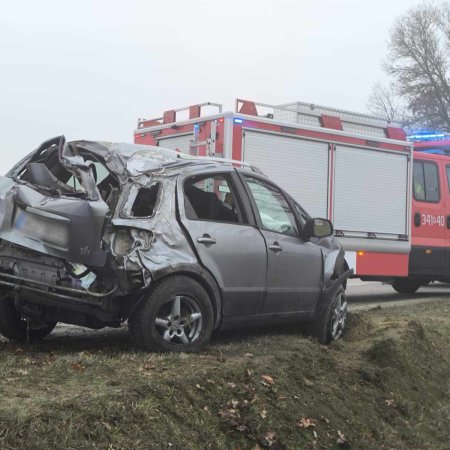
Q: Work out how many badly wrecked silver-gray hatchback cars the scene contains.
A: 1